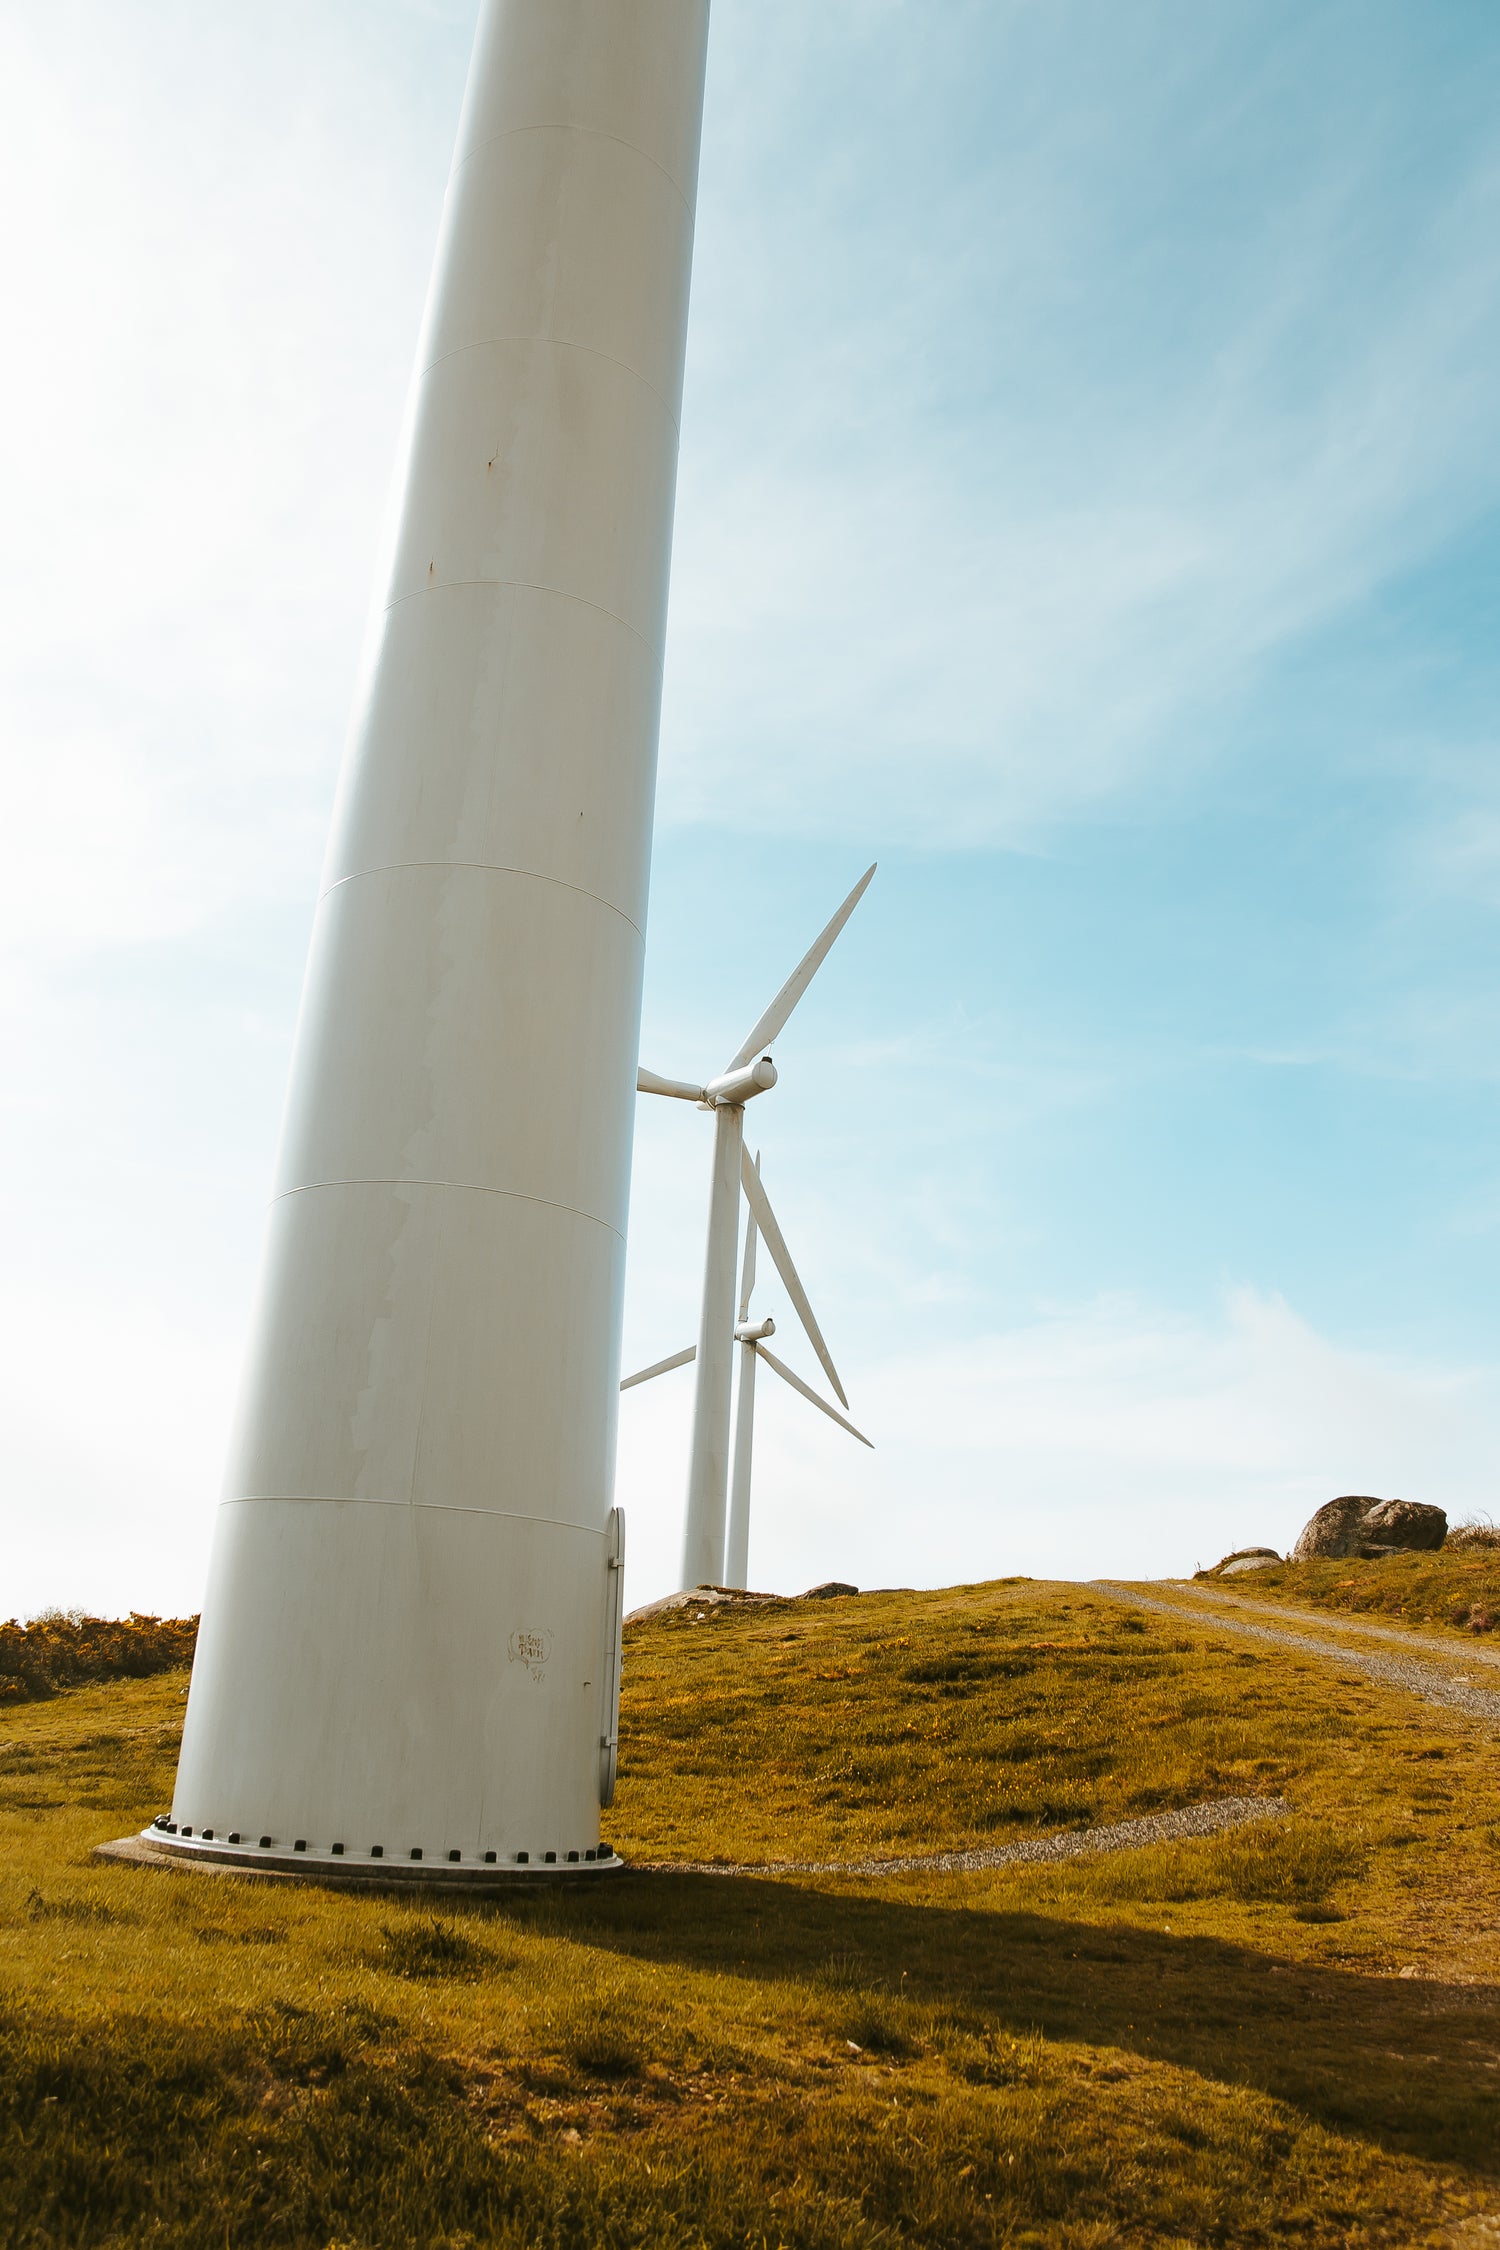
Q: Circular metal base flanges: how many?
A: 1